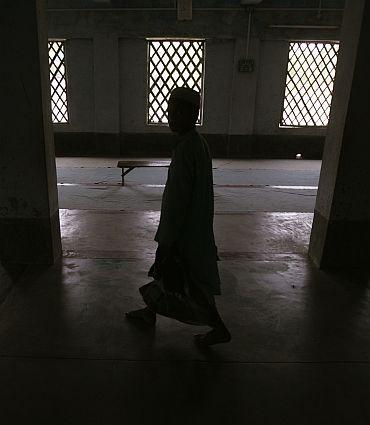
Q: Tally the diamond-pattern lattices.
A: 3